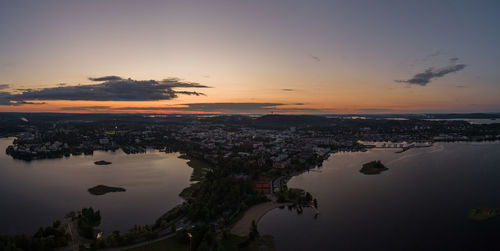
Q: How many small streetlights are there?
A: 2